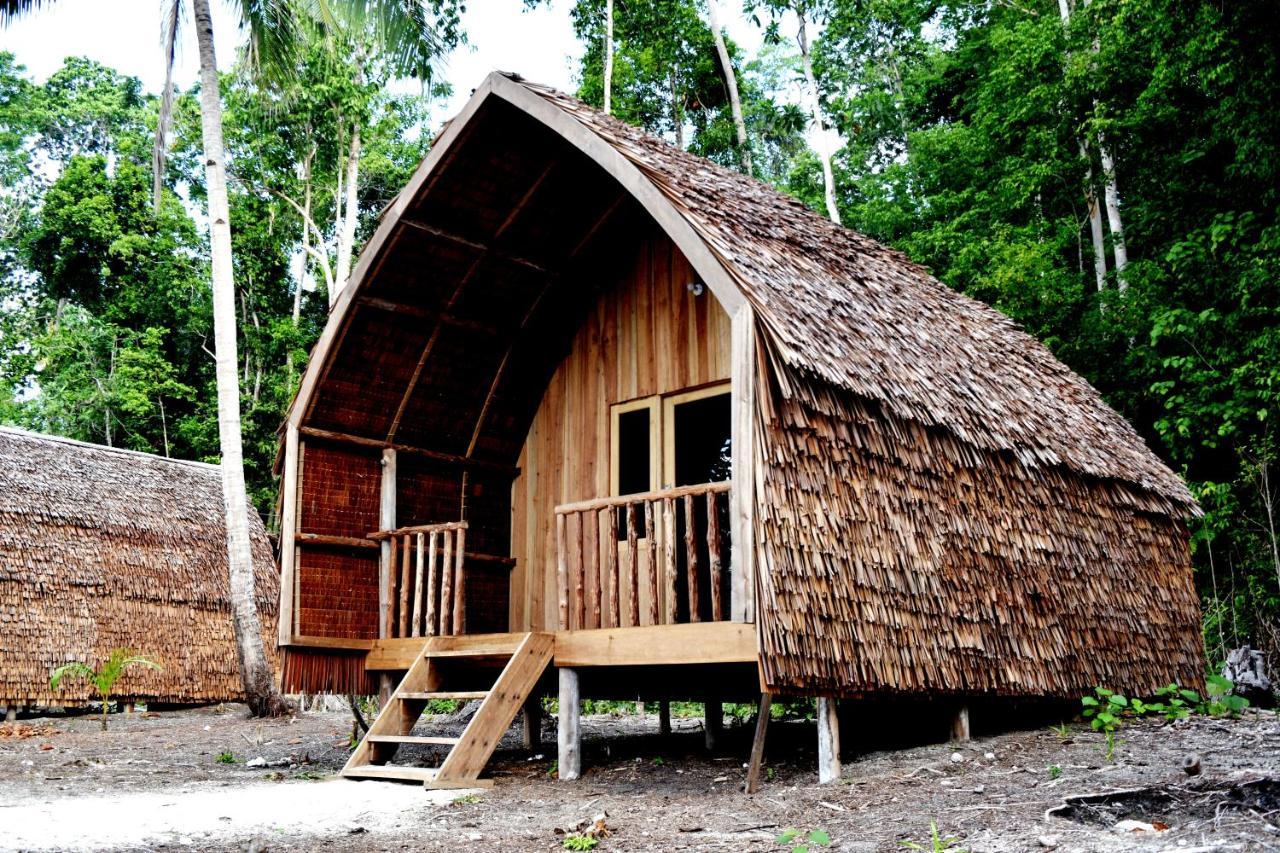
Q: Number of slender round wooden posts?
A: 15